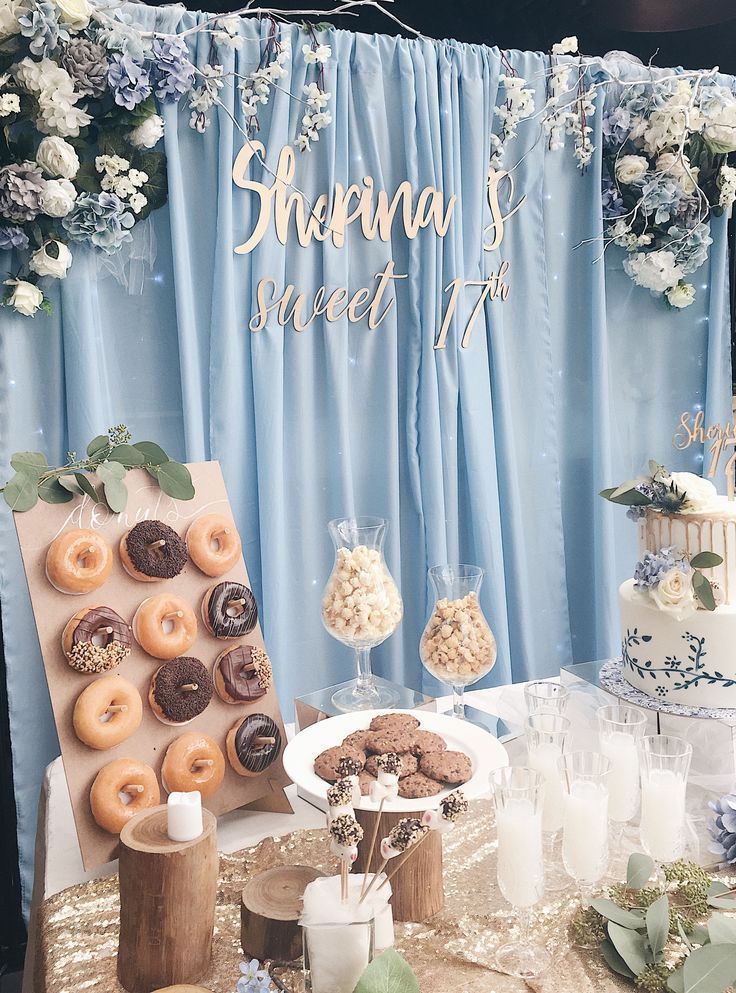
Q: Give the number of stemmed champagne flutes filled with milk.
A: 6